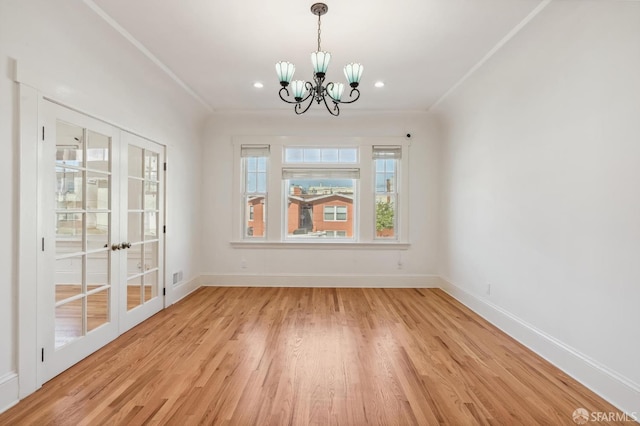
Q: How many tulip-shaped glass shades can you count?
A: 5